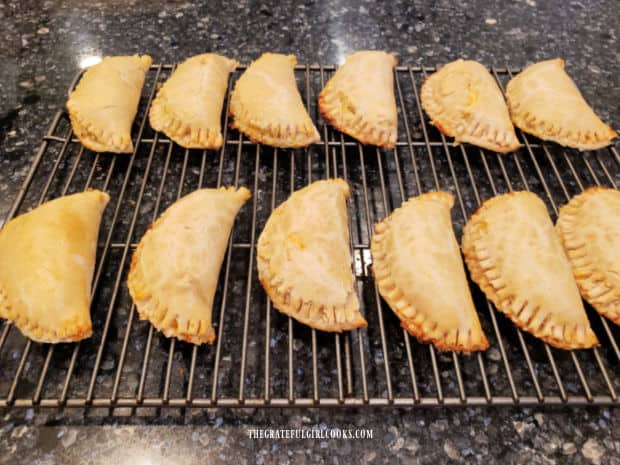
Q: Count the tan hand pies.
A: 12